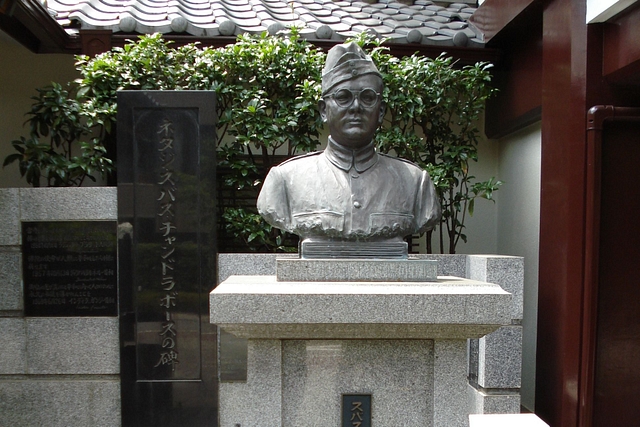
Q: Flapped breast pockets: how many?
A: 2